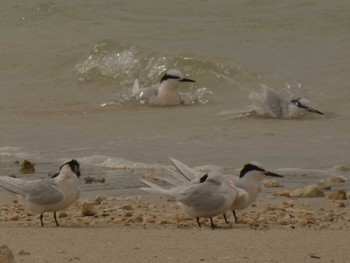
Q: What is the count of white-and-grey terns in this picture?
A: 5